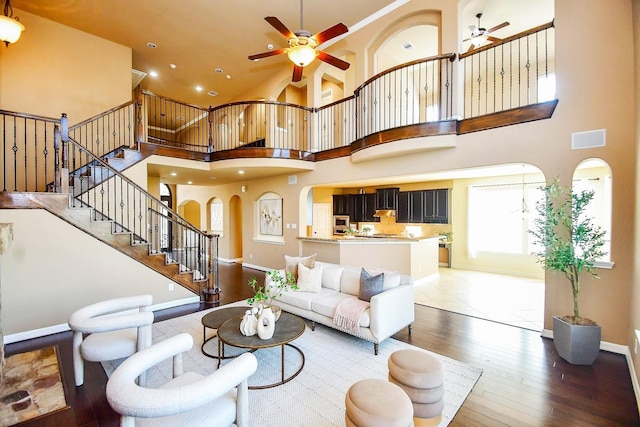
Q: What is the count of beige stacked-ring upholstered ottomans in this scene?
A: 2